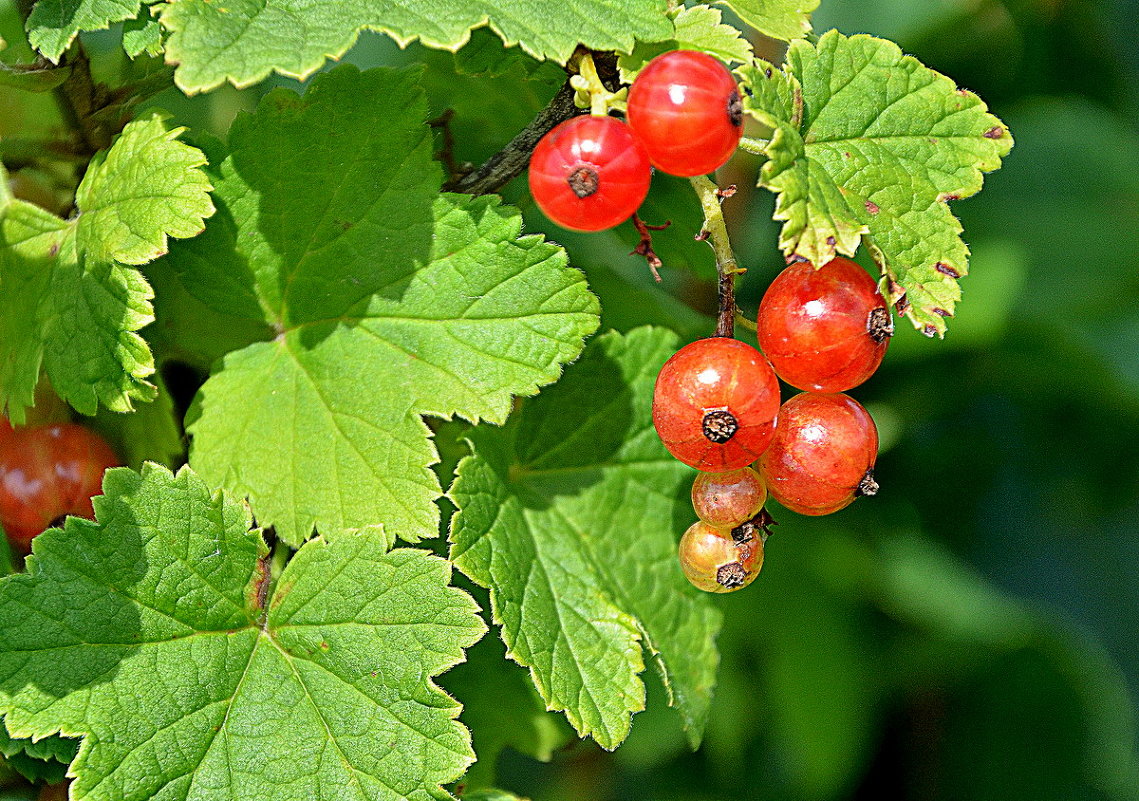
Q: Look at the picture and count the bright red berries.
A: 5